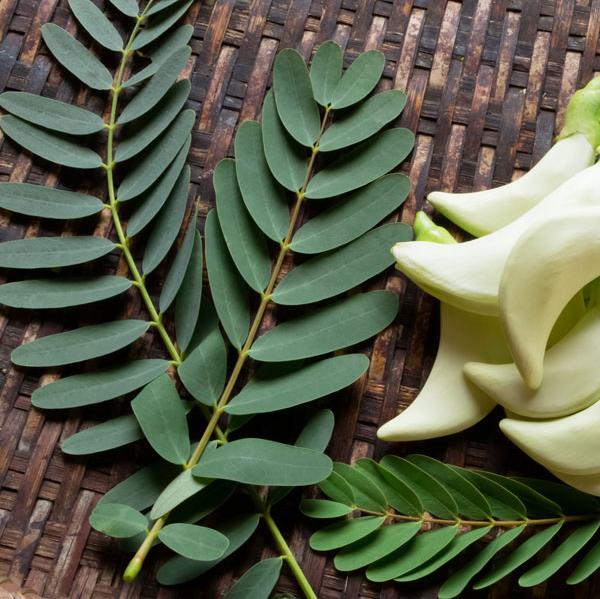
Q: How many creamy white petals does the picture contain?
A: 6